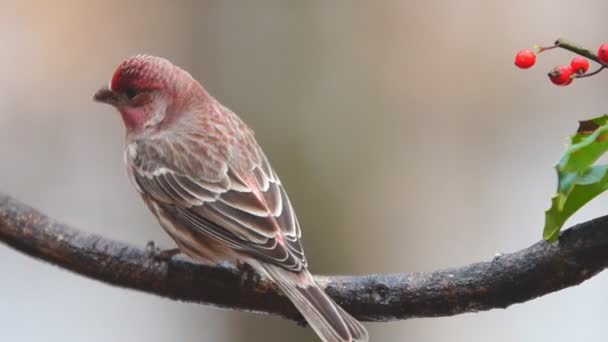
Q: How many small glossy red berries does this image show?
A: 4